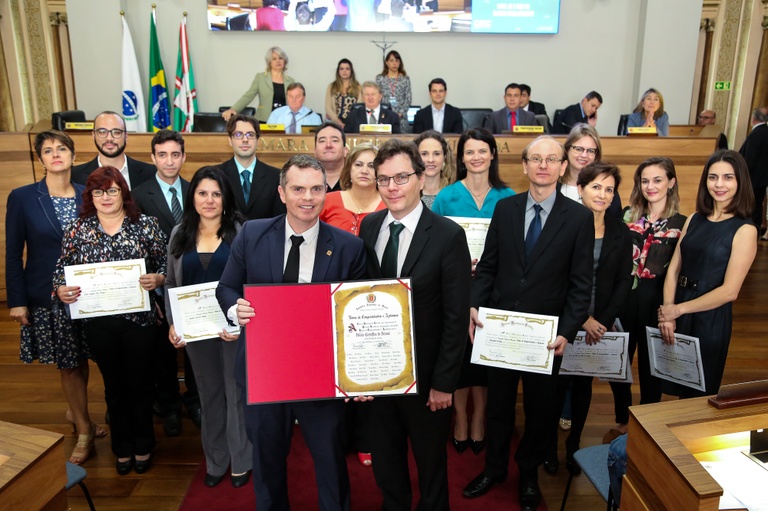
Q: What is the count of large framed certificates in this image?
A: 1